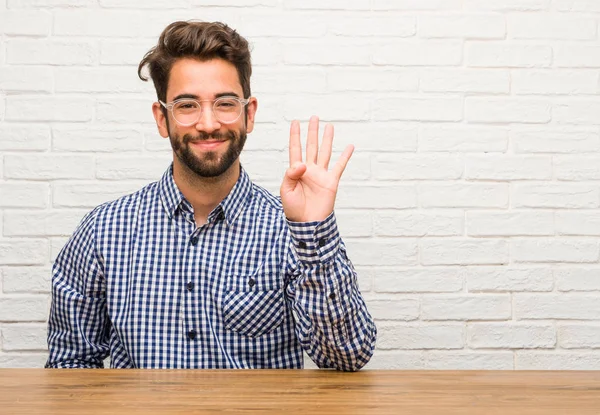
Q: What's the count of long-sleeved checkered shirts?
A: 1